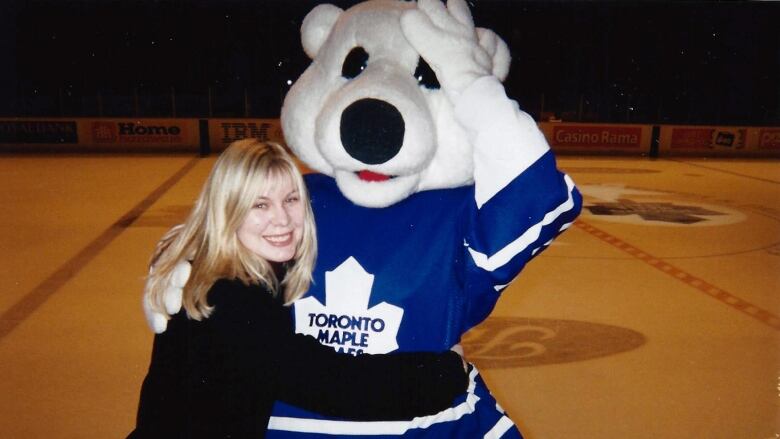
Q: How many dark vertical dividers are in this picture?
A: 2